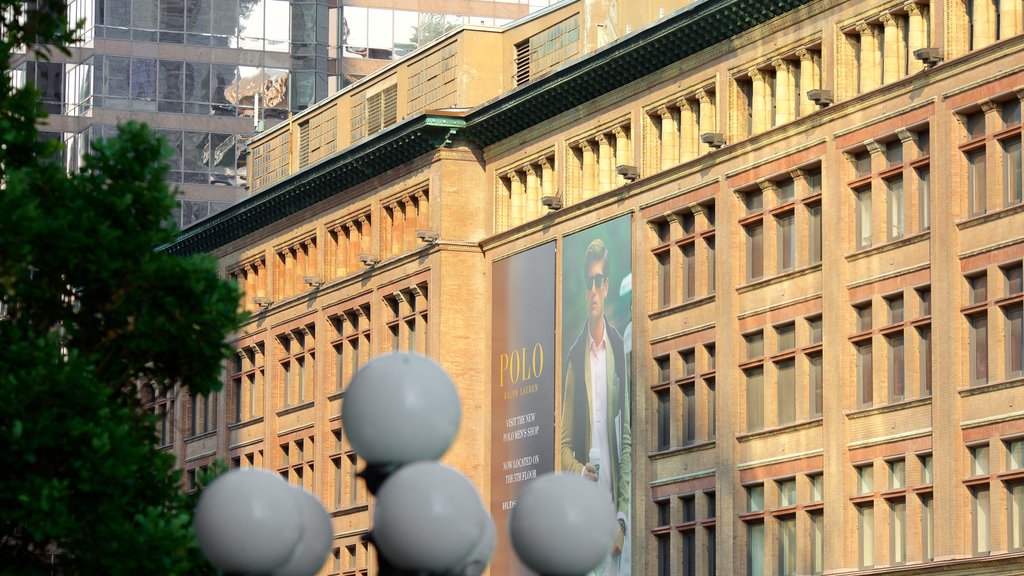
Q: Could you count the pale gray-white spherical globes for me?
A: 6